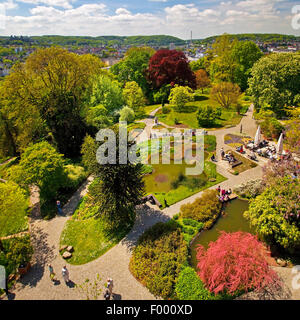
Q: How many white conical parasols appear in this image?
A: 2